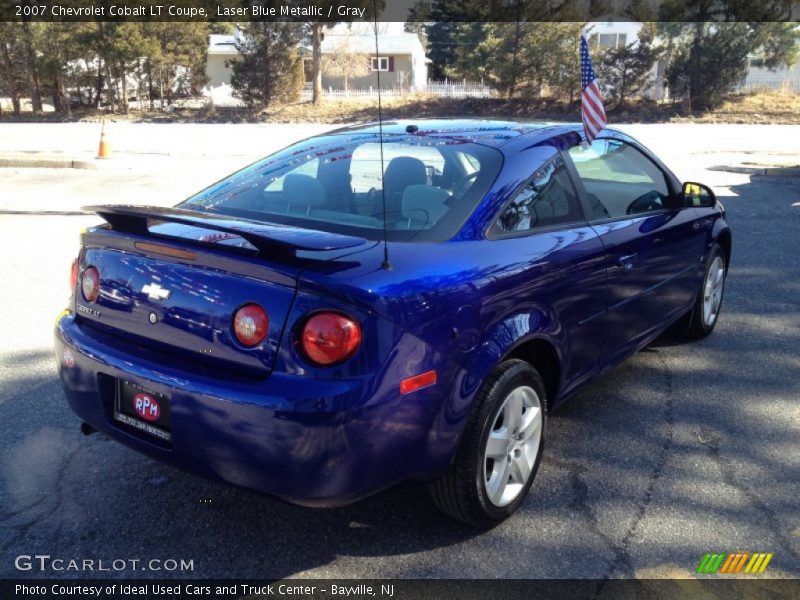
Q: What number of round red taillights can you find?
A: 4